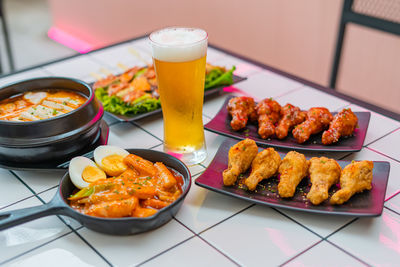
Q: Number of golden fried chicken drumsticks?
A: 5